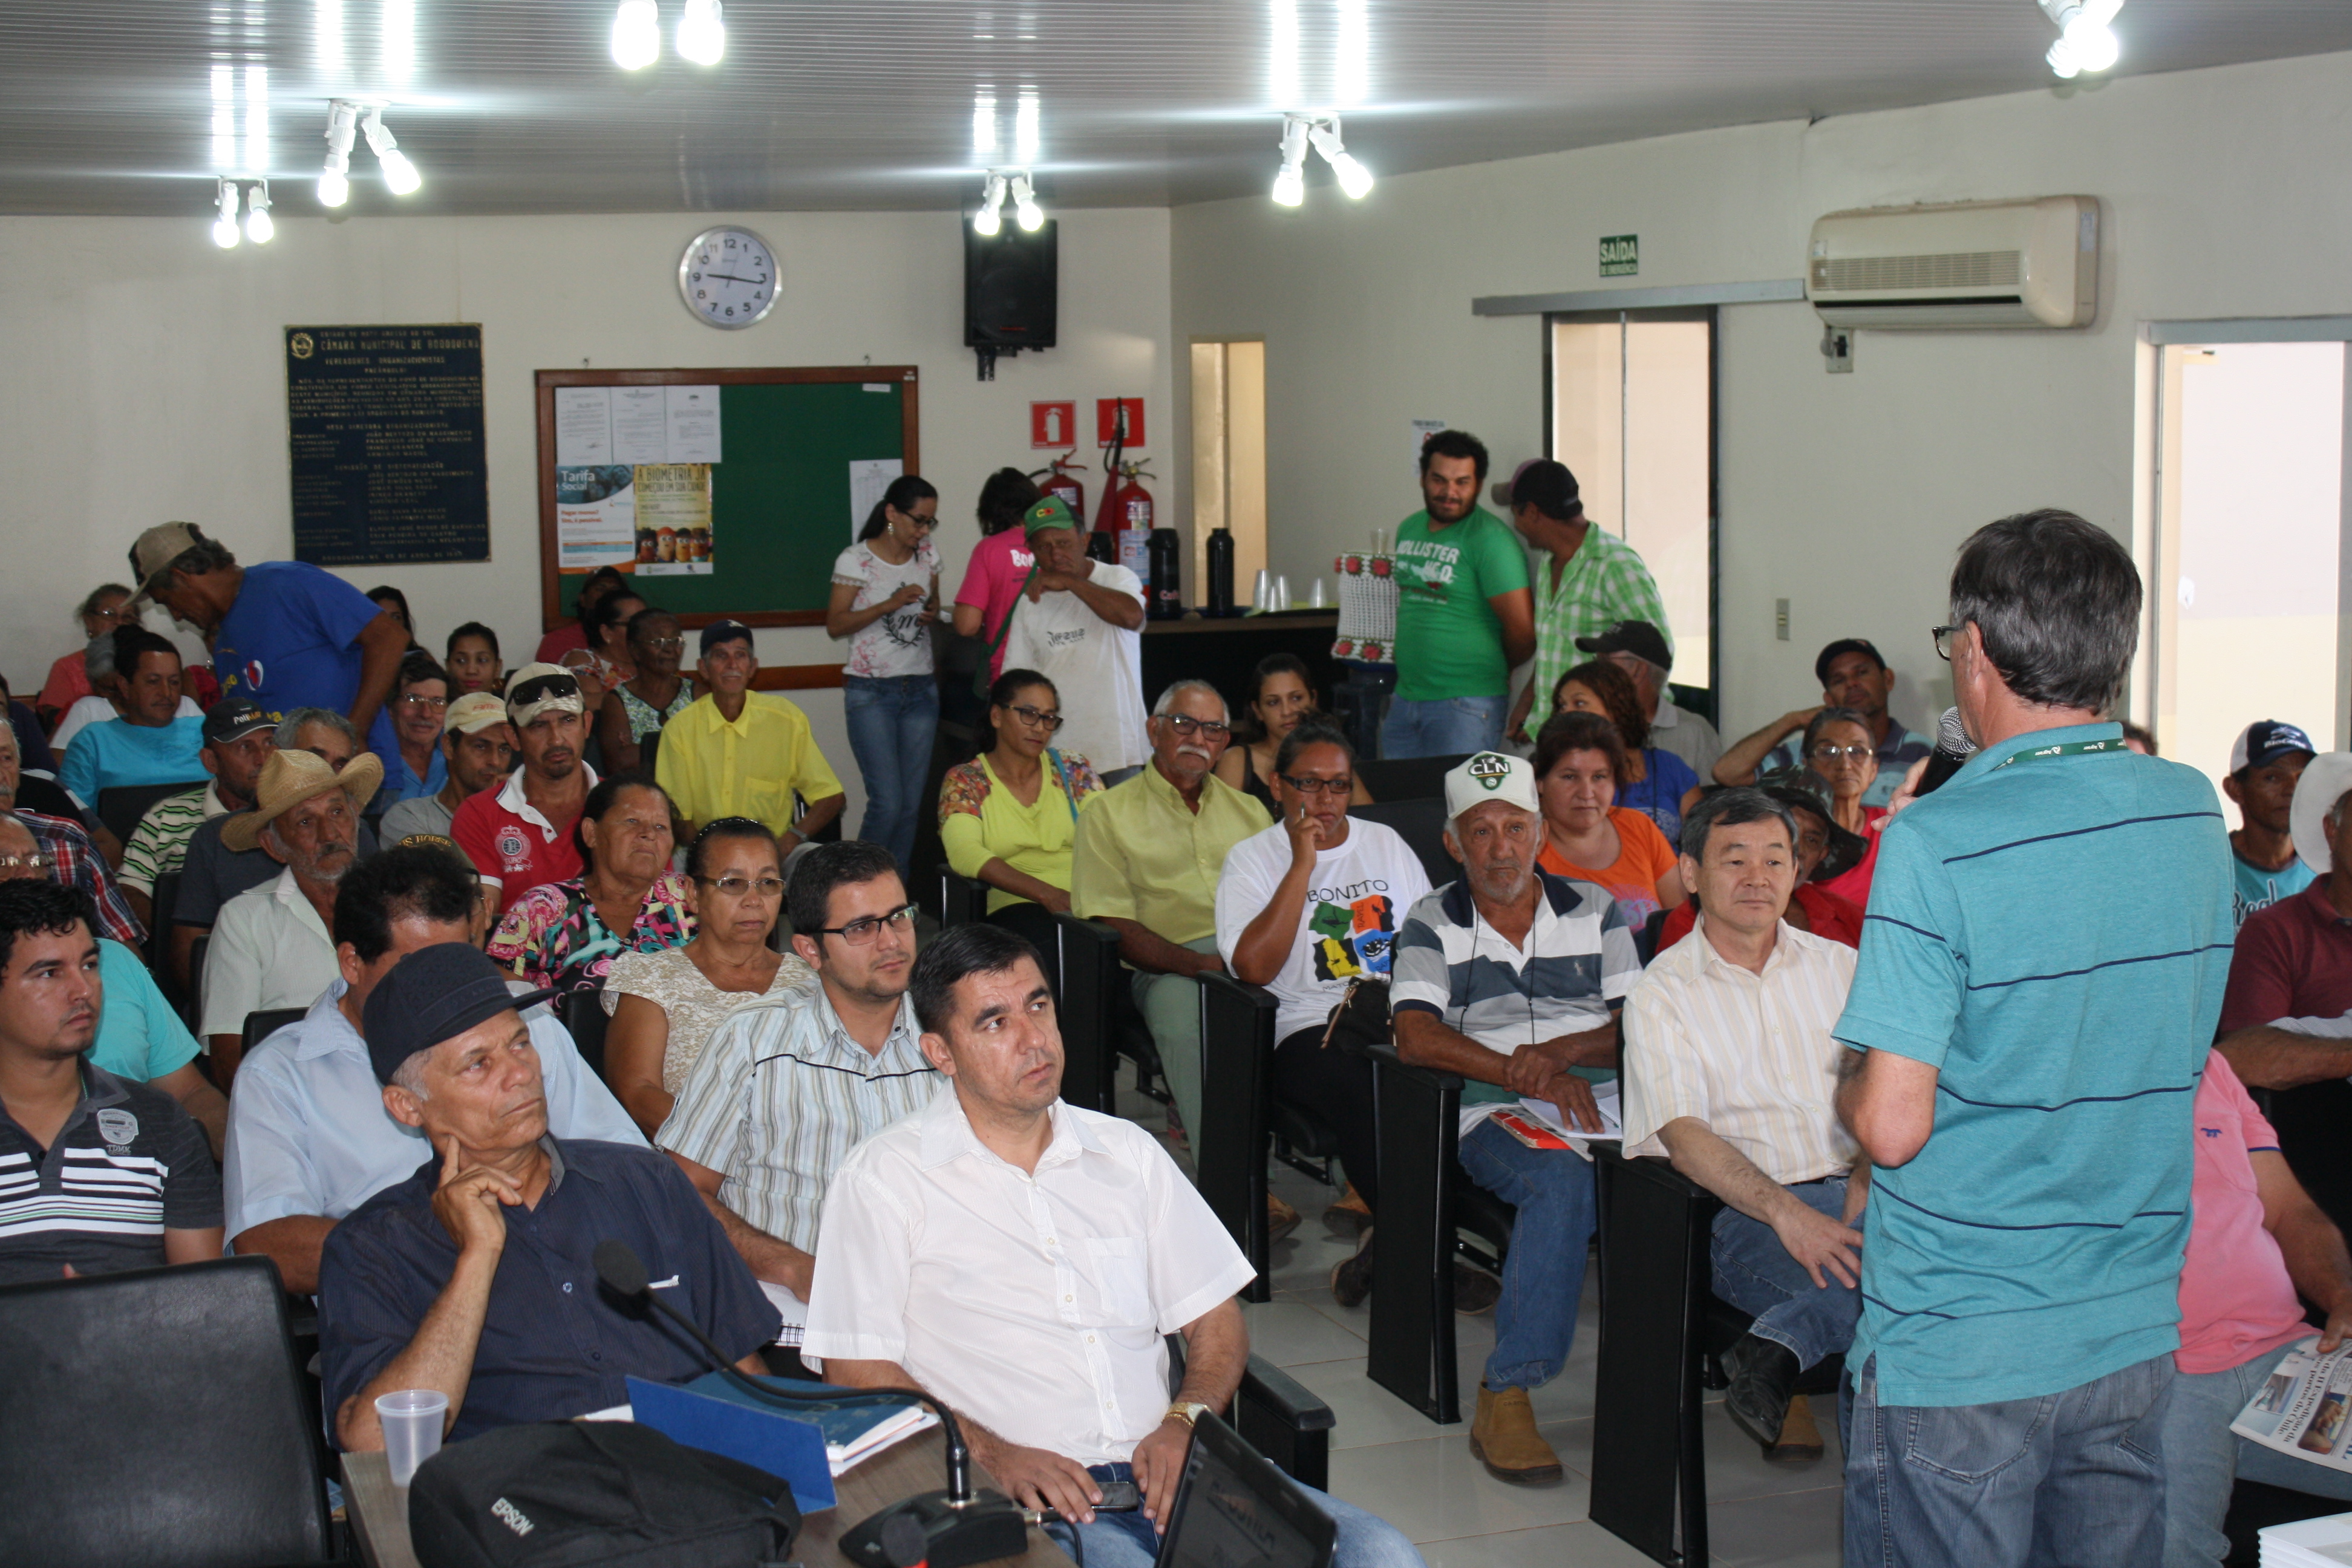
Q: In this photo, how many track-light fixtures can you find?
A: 6